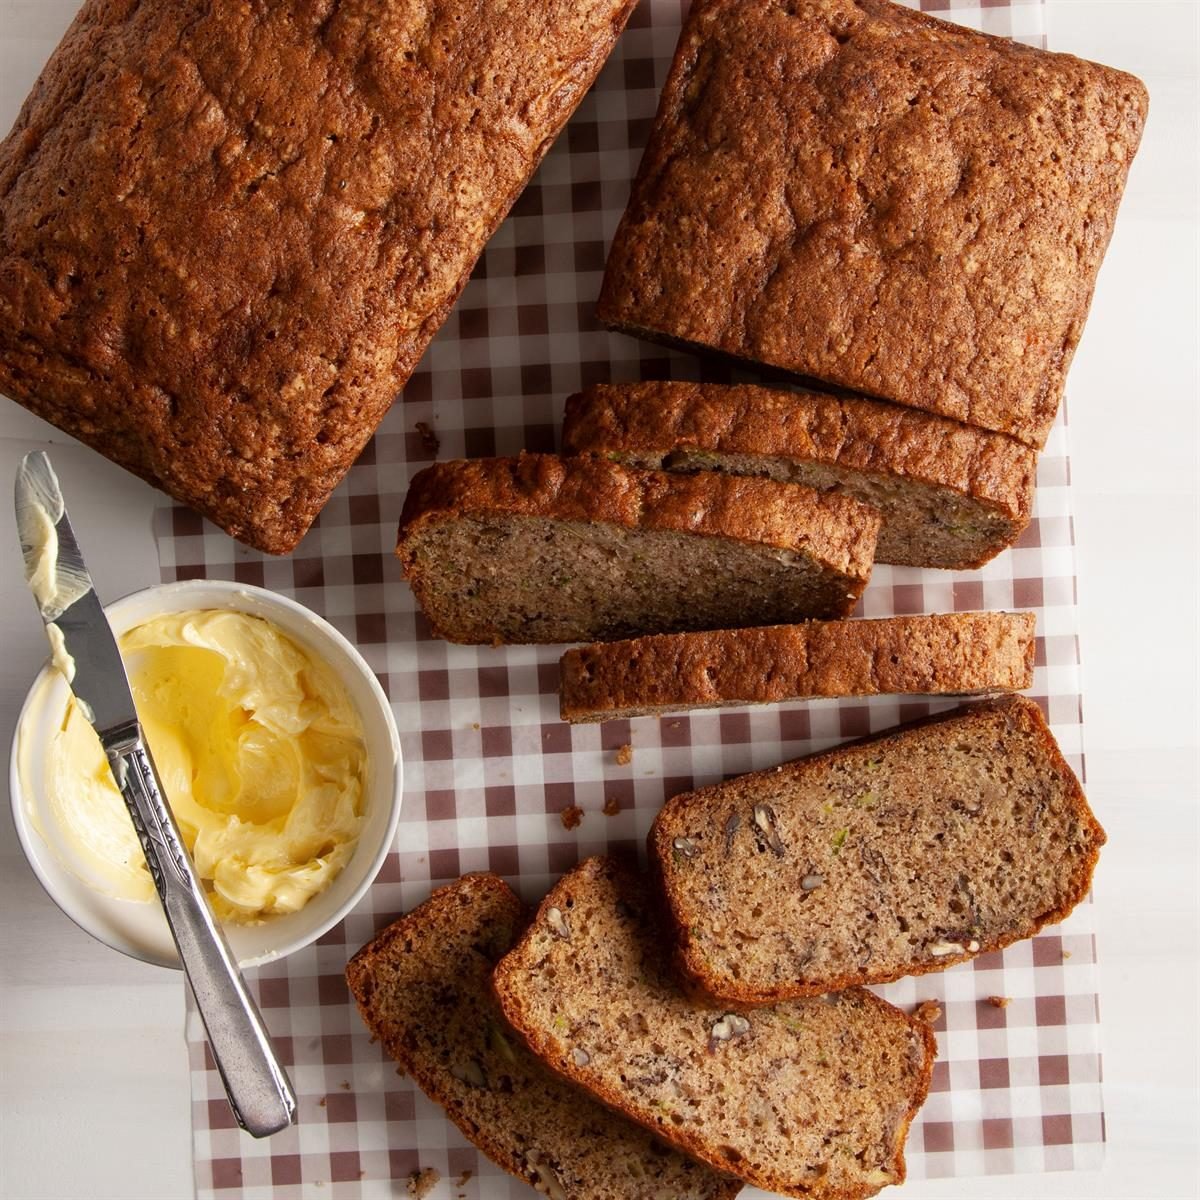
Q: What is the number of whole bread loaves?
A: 1